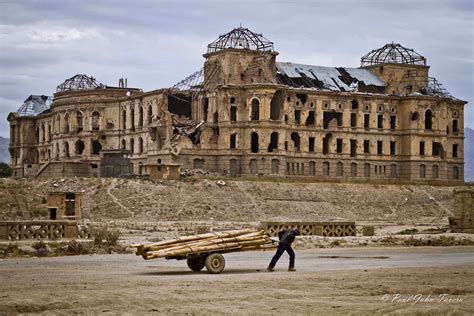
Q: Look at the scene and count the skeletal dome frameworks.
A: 3